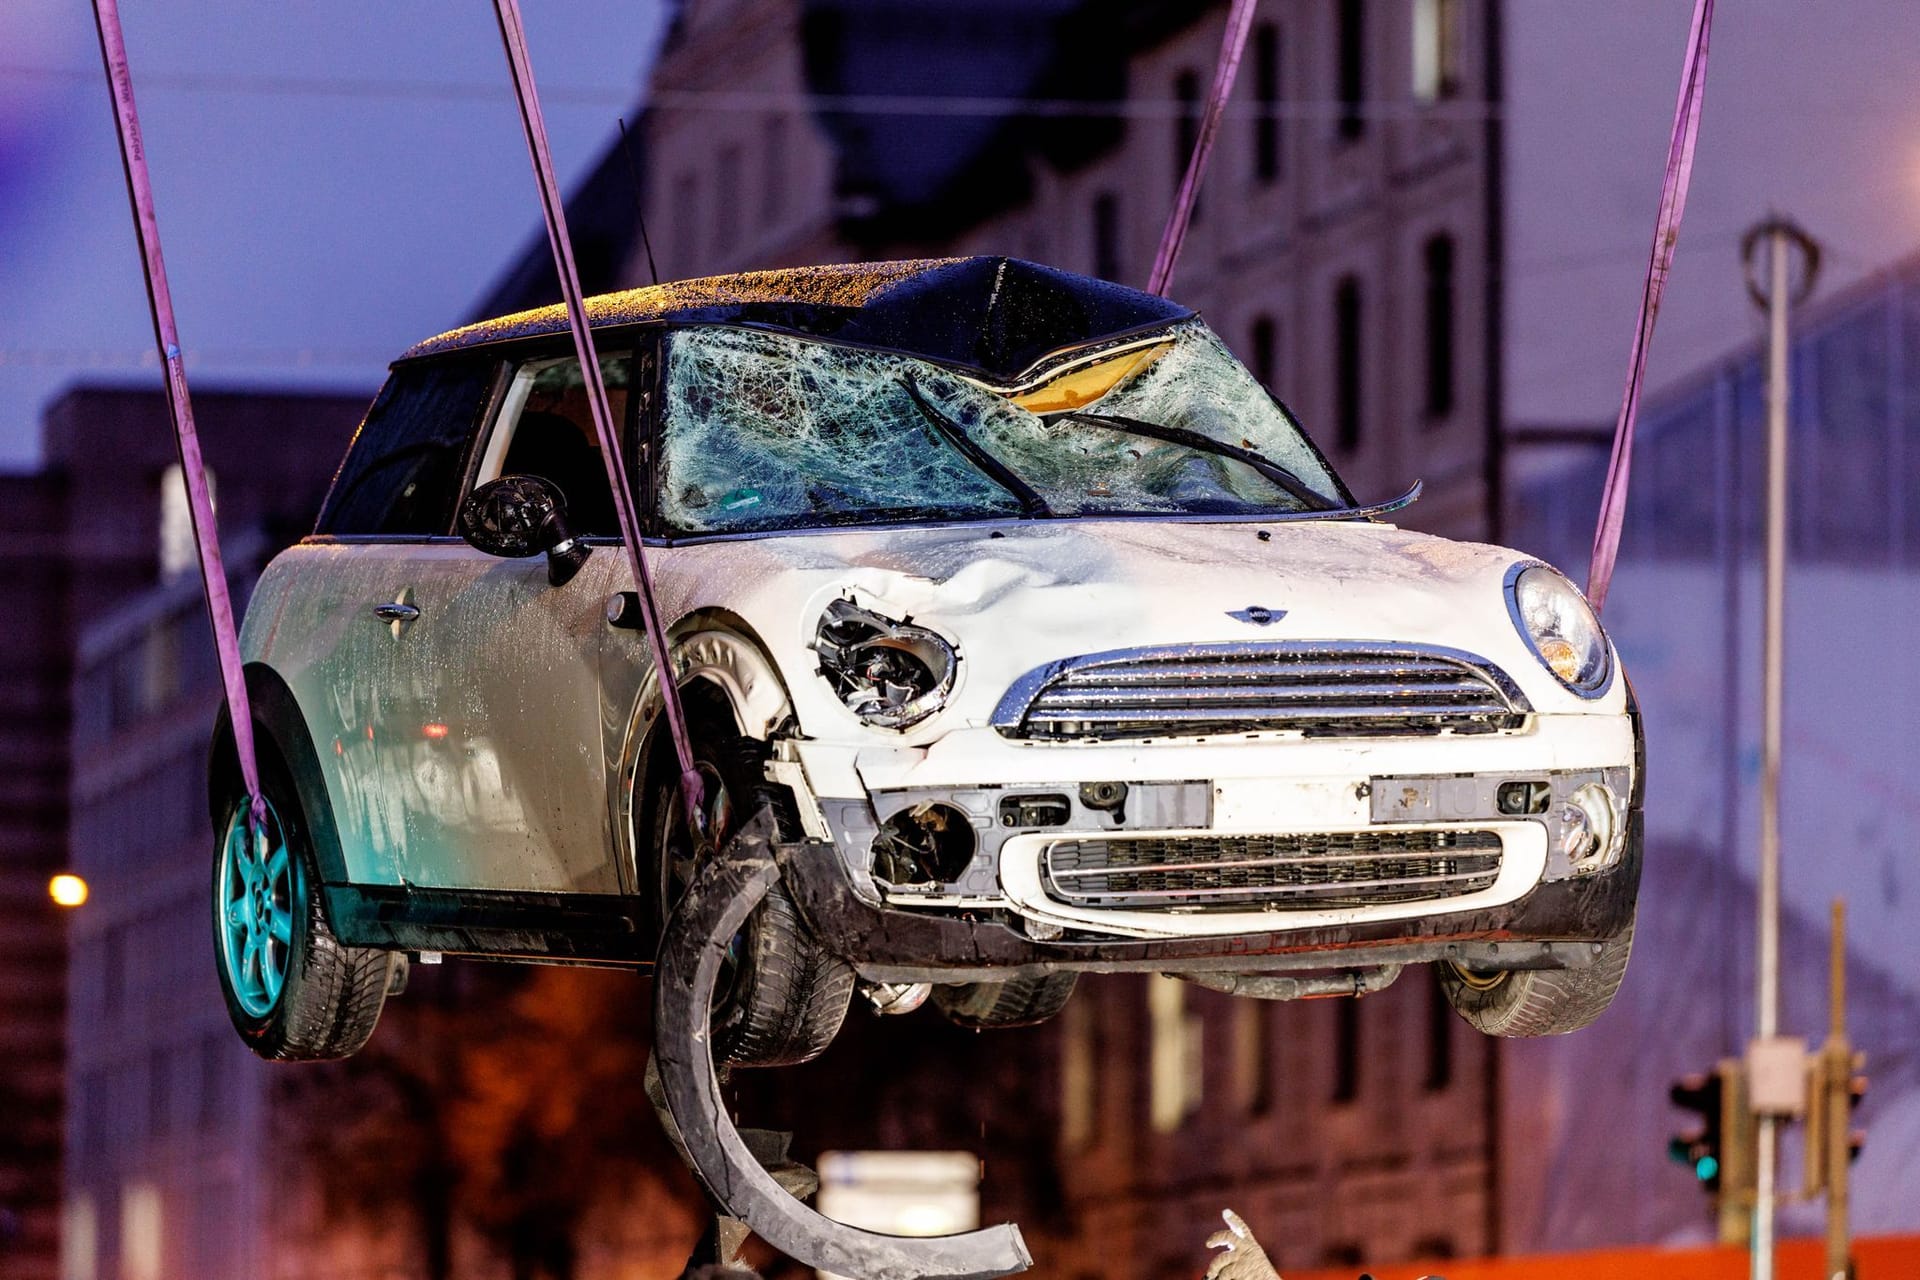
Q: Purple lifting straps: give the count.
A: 4